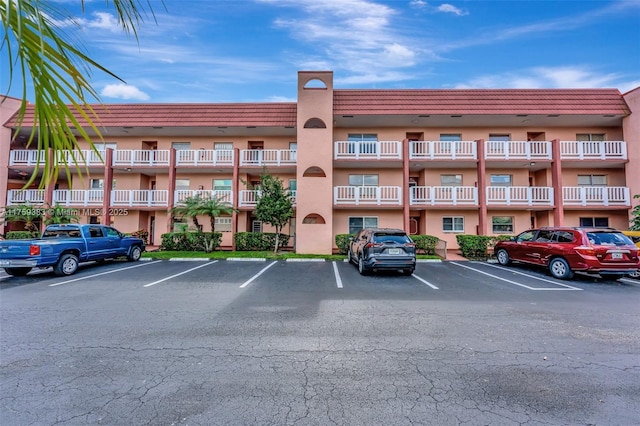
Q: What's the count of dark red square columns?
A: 7